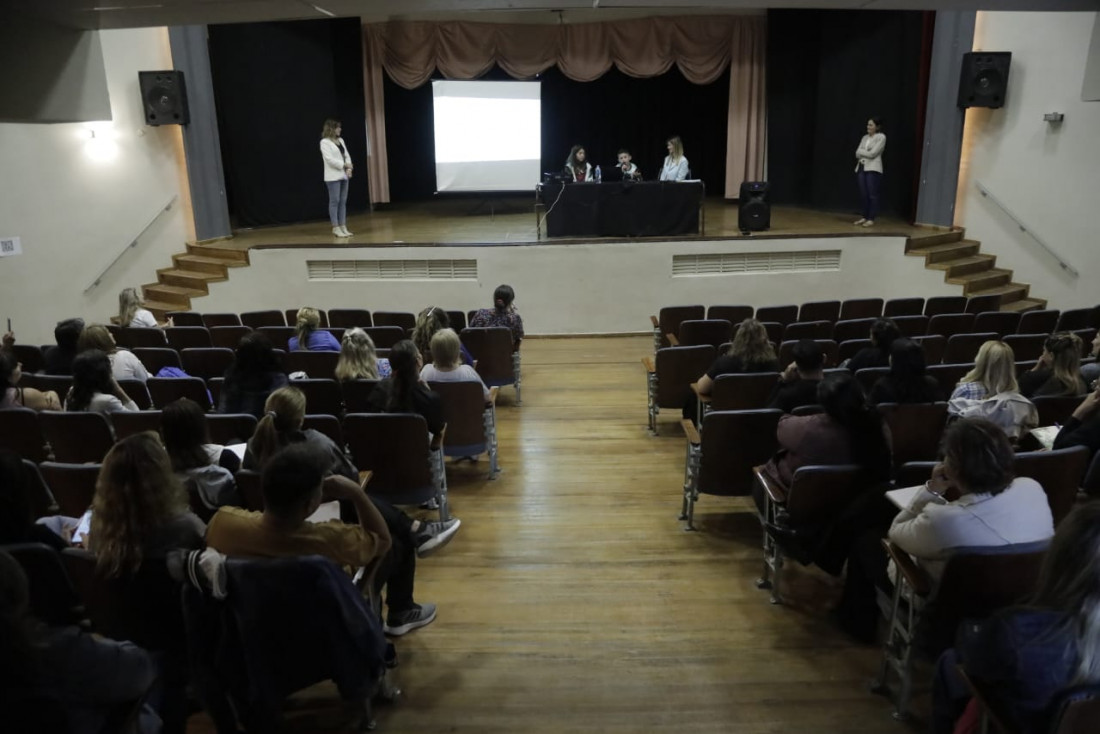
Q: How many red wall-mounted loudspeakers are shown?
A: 0